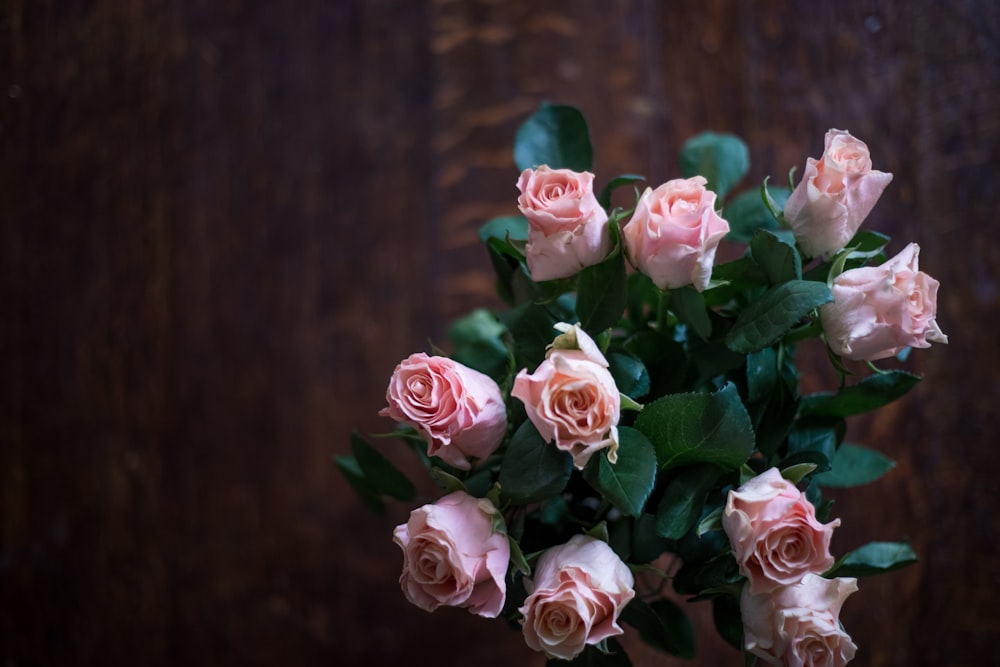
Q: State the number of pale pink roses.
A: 10